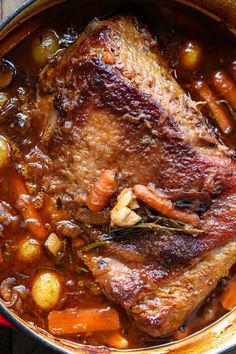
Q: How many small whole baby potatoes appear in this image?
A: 5